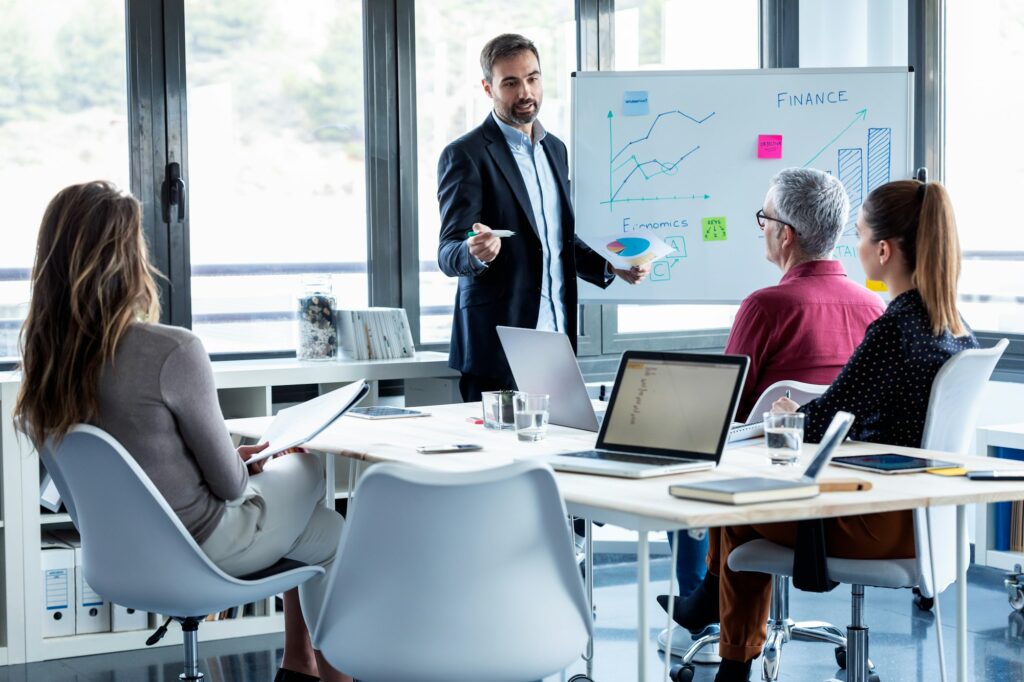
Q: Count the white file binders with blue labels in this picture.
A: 2